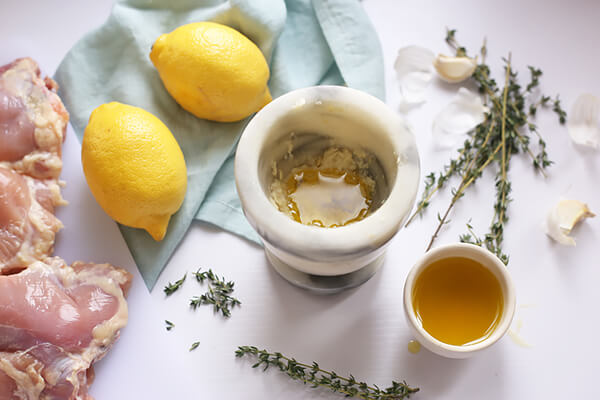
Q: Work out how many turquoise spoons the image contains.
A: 0